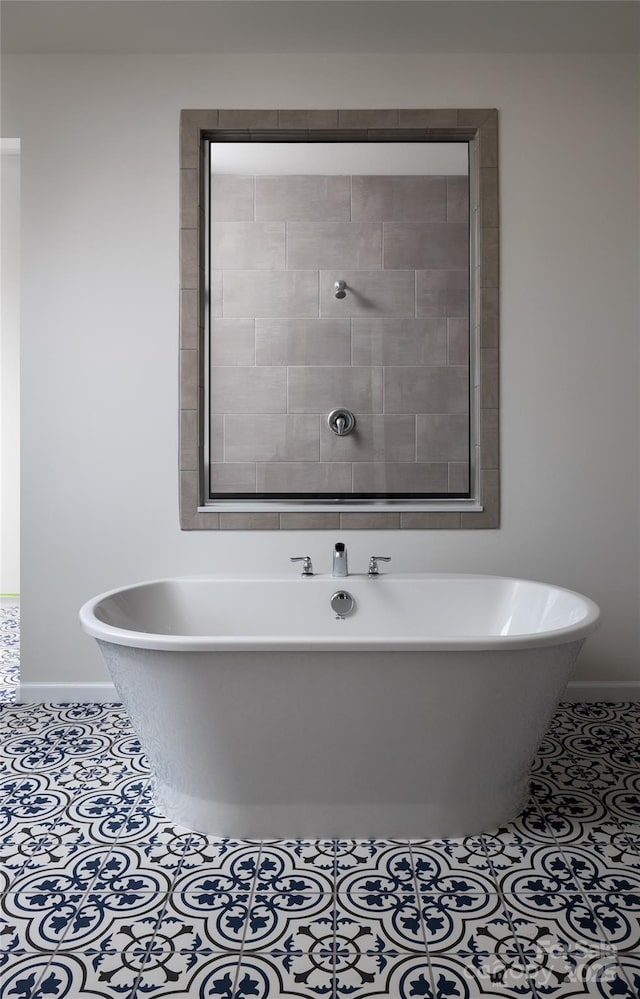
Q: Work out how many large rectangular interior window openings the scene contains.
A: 1